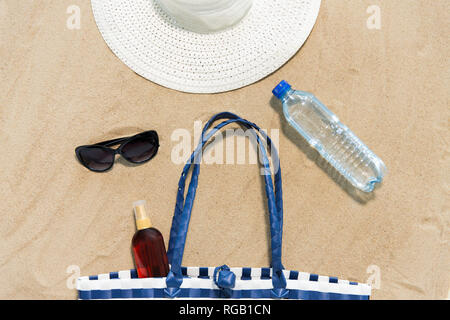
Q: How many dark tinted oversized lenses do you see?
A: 2